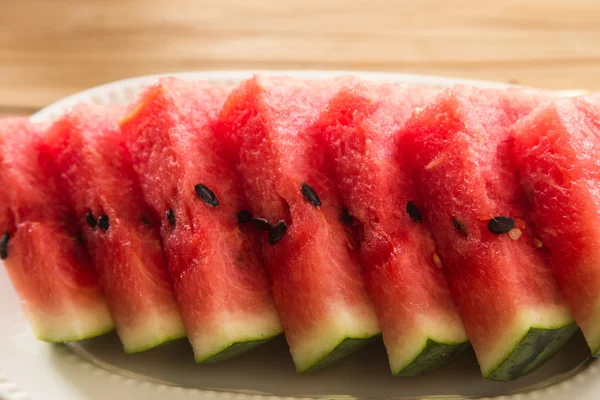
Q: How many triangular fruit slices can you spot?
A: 7